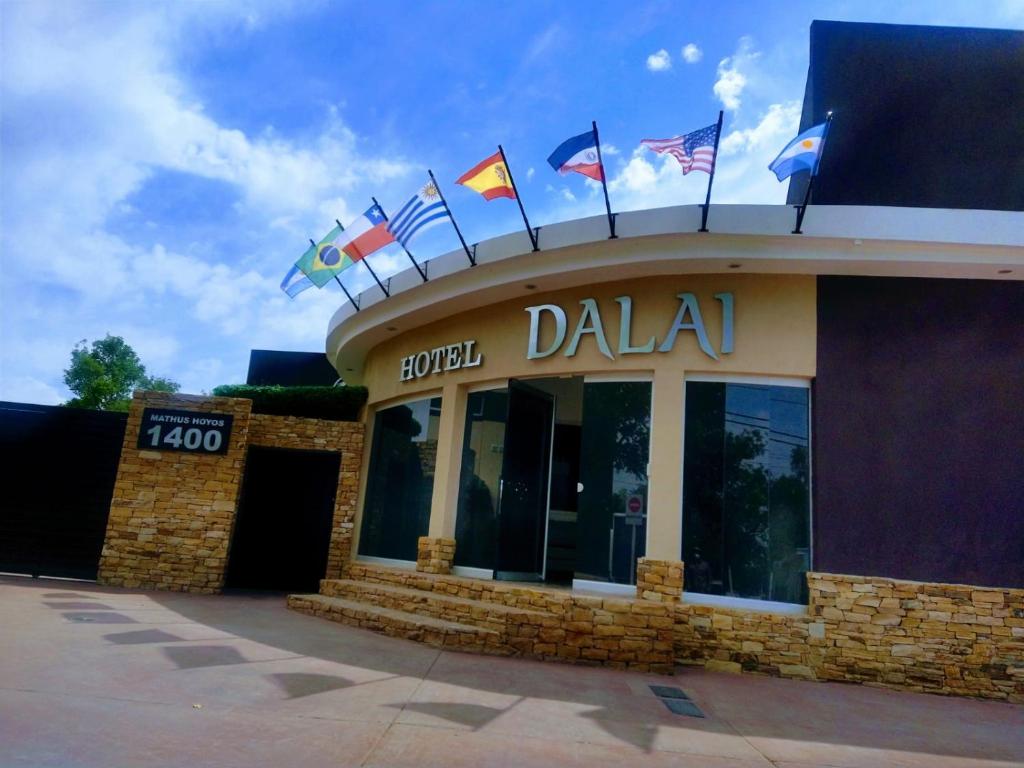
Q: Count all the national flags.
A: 8